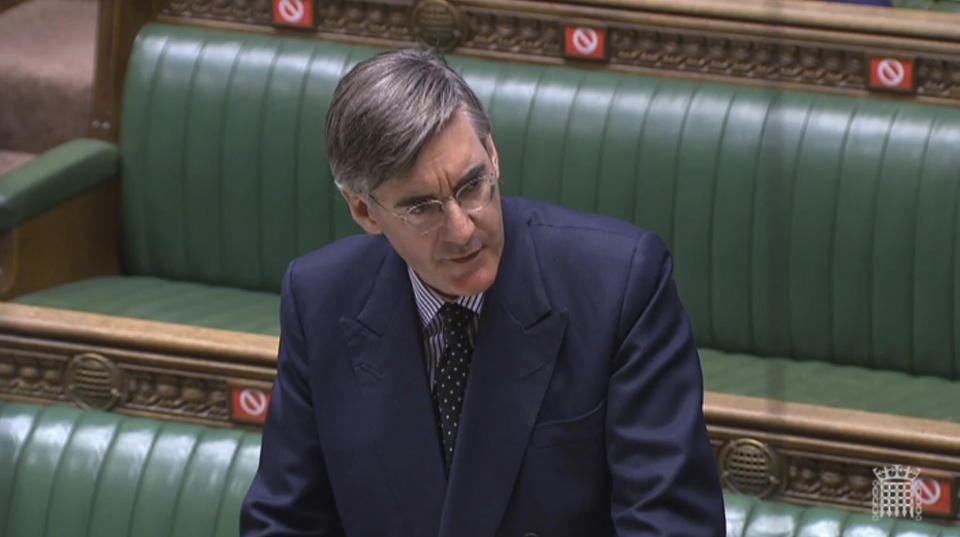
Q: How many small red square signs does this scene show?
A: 5